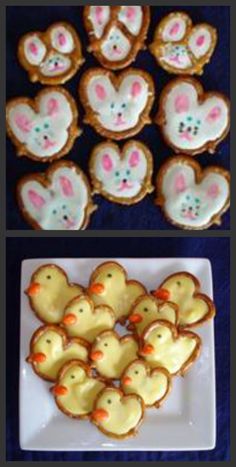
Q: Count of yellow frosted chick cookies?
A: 11